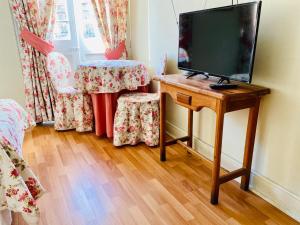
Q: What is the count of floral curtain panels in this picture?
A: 2